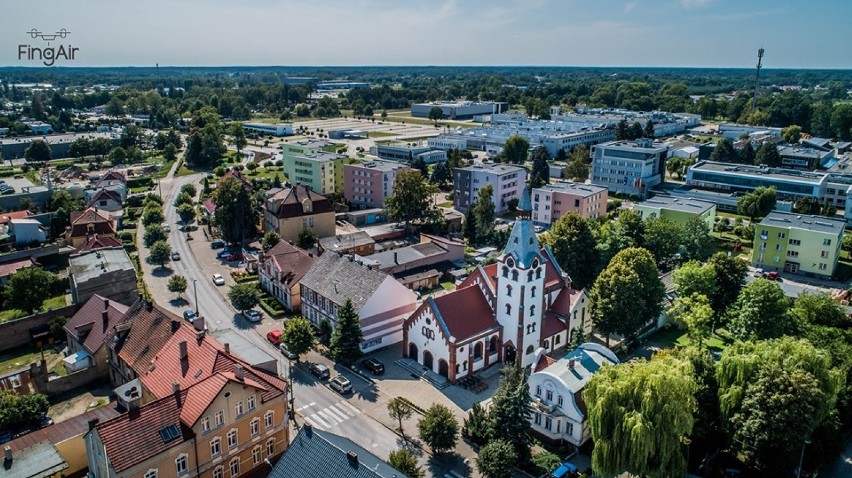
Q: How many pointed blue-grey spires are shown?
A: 1